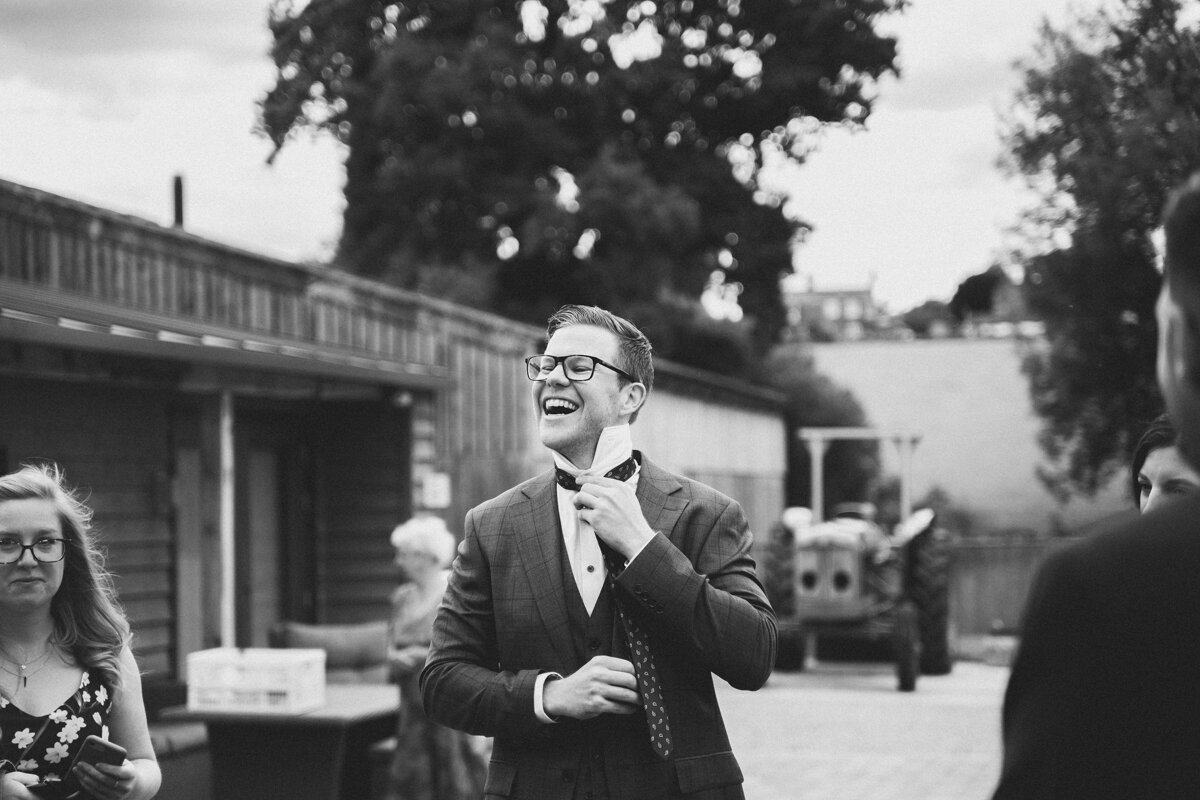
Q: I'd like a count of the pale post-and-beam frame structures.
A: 1